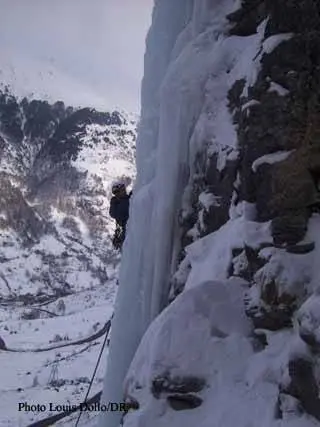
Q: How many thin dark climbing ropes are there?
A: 1